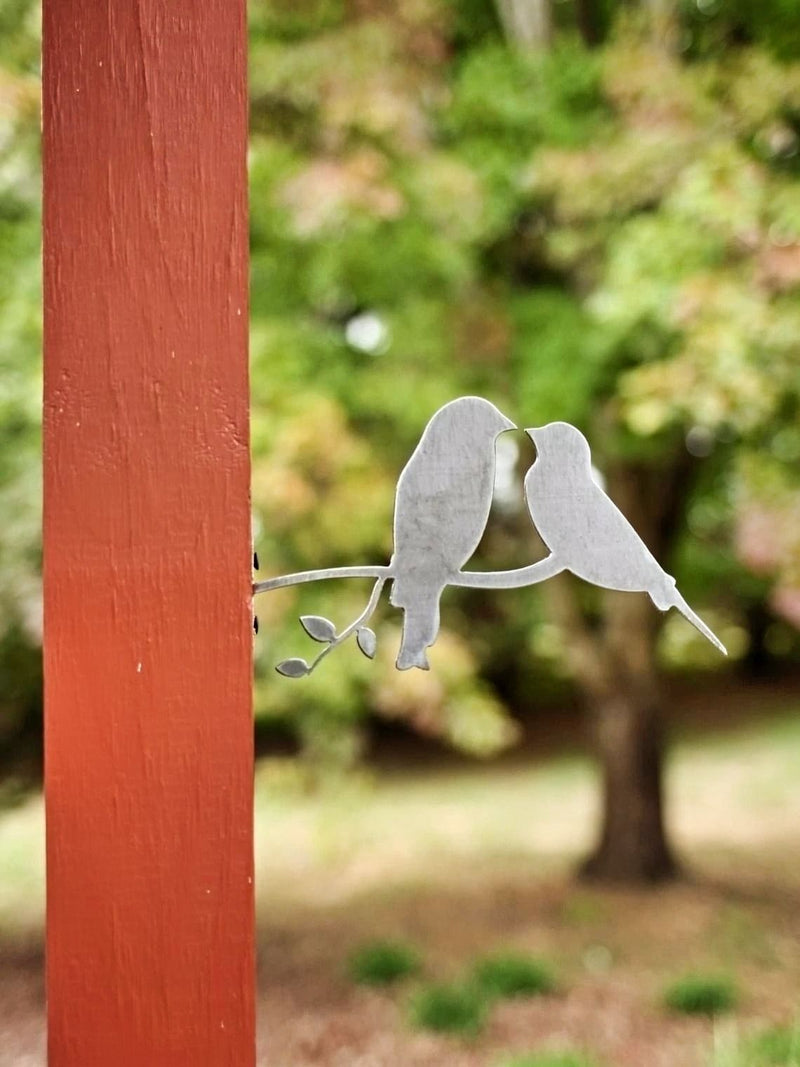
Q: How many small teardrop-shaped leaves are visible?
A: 3